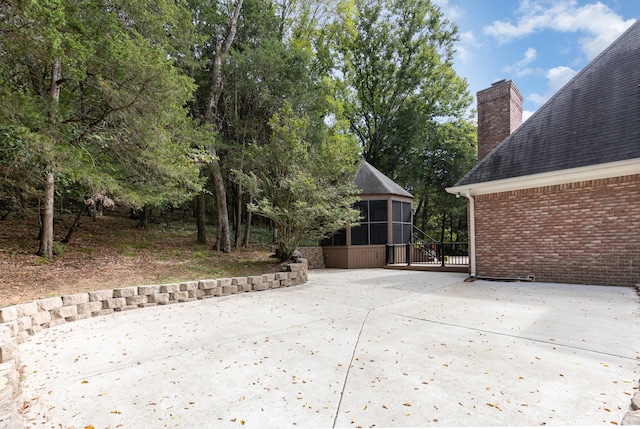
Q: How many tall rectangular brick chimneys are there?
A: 1